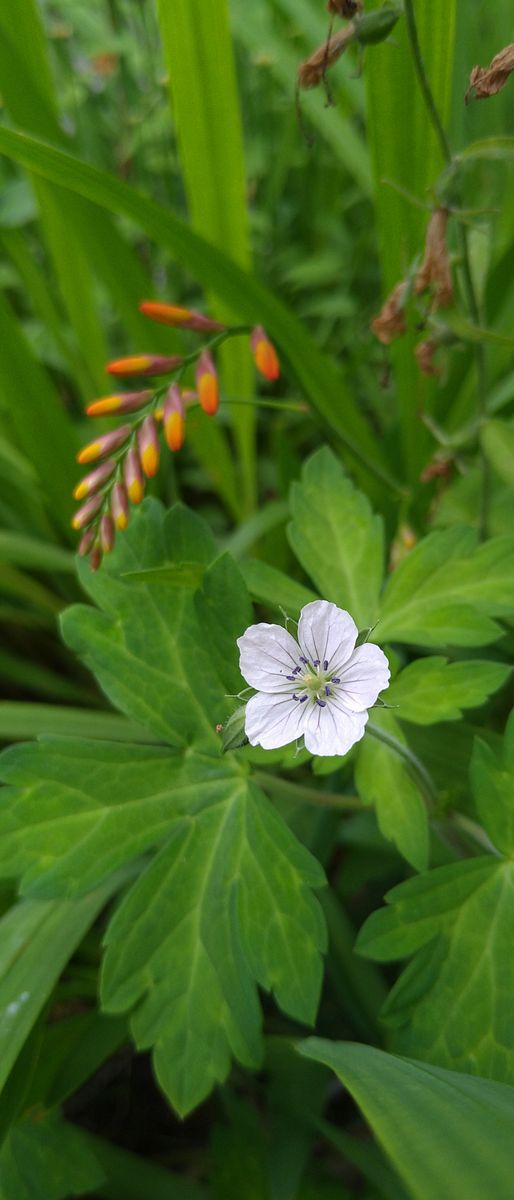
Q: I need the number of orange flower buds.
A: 15